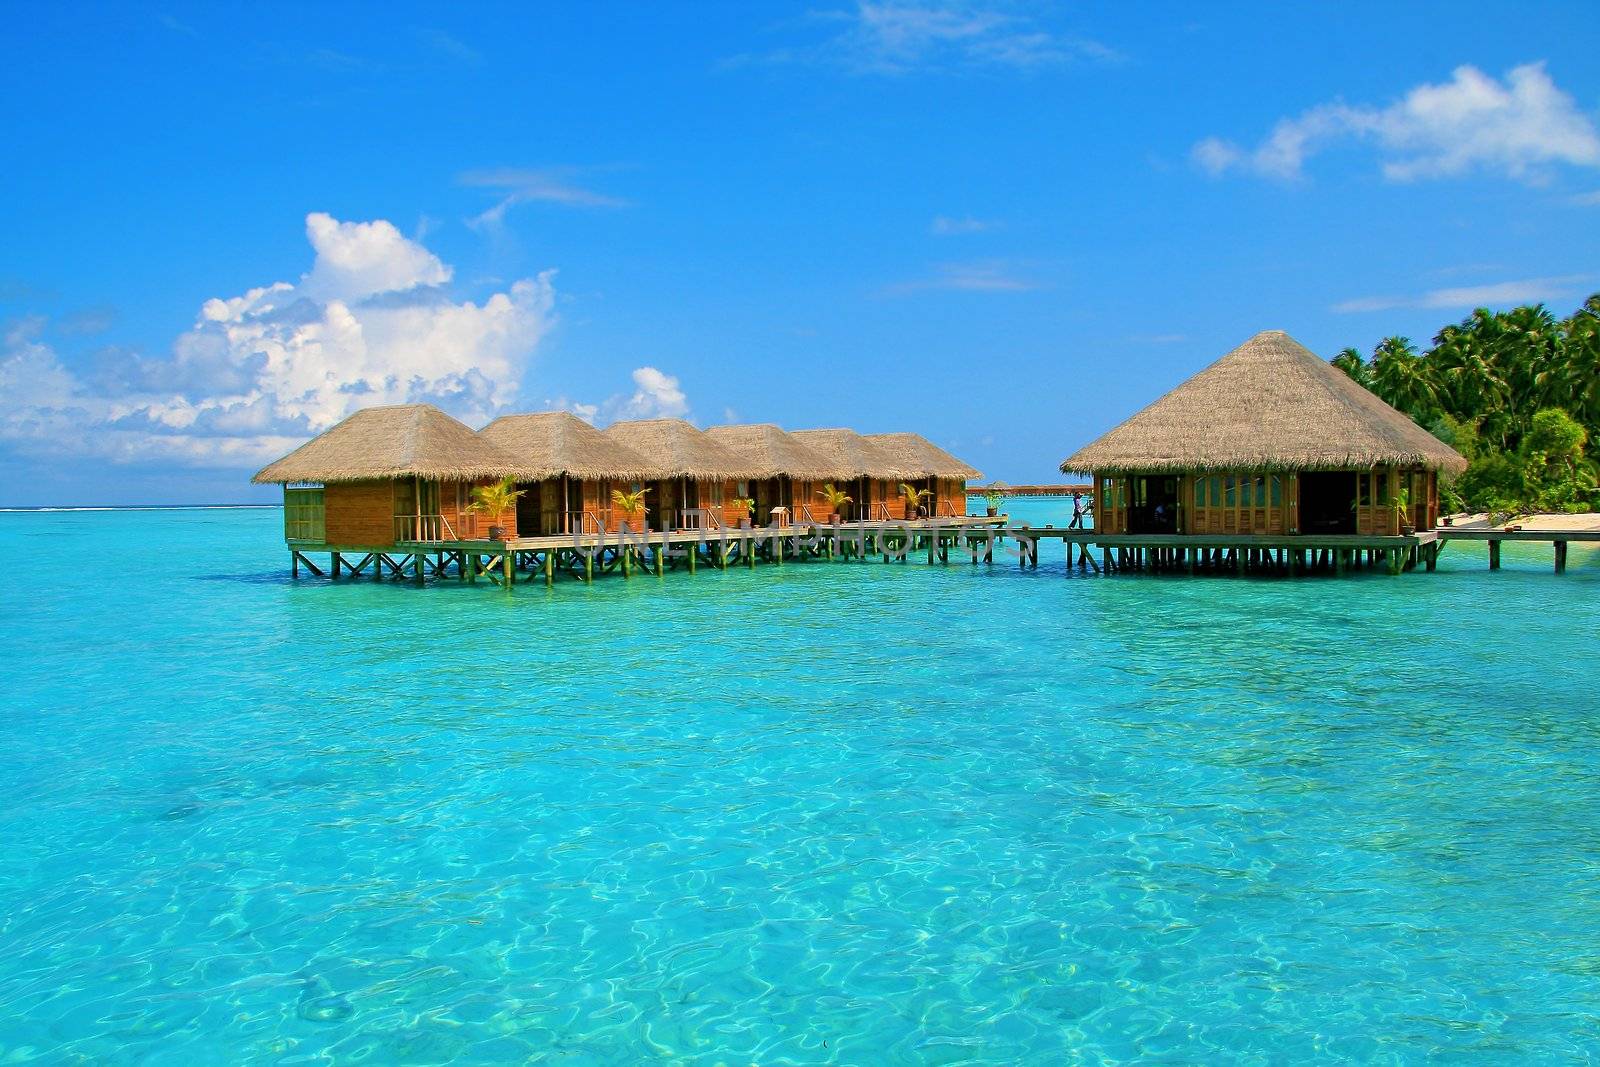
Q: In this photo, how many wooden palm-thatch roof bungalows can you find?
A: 7